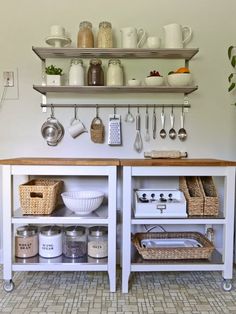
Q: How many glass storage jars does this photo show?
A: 9